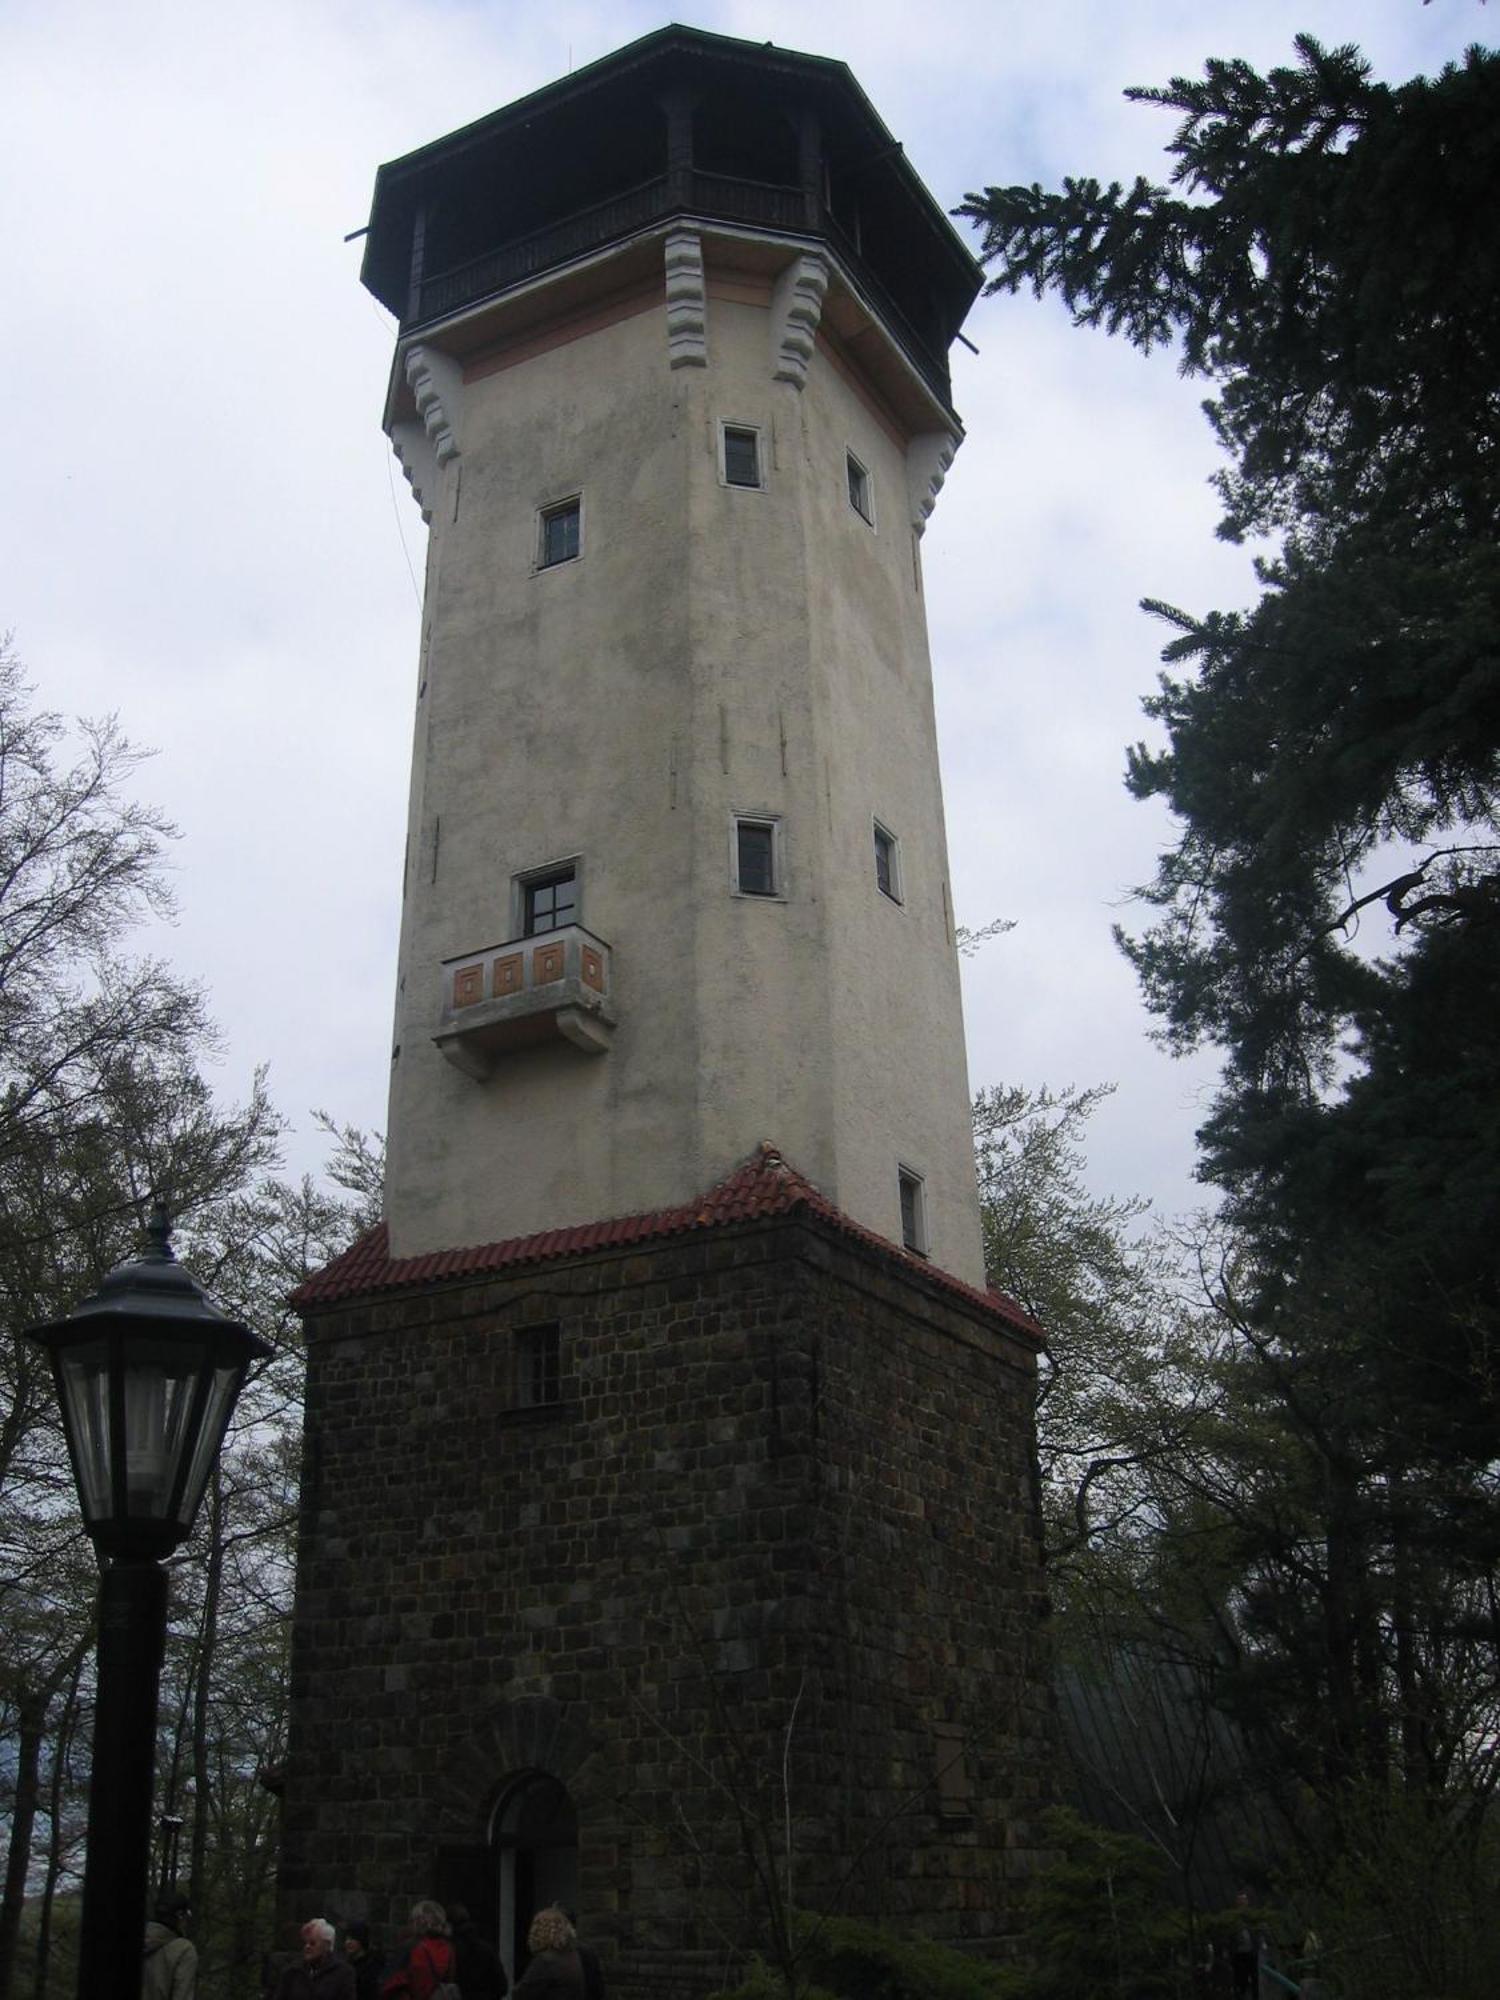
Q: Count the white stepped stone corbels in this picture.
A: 5